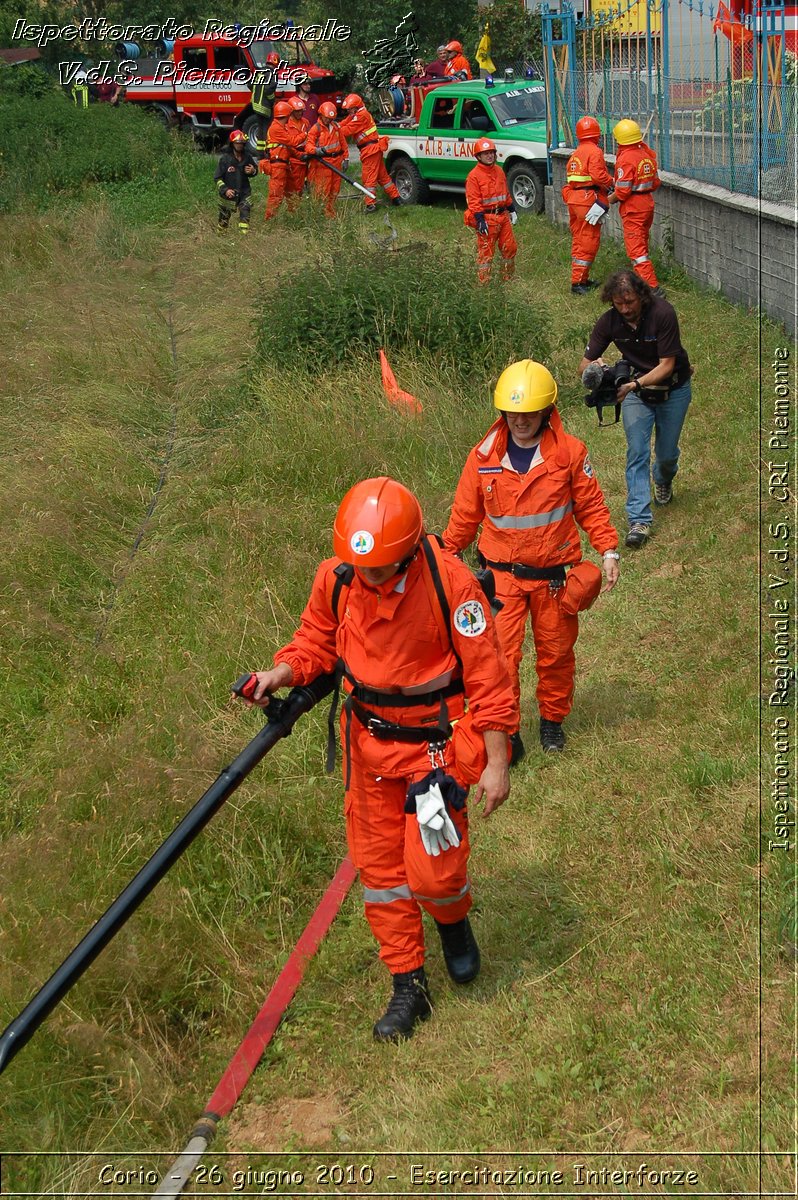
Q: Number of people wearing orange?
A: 10